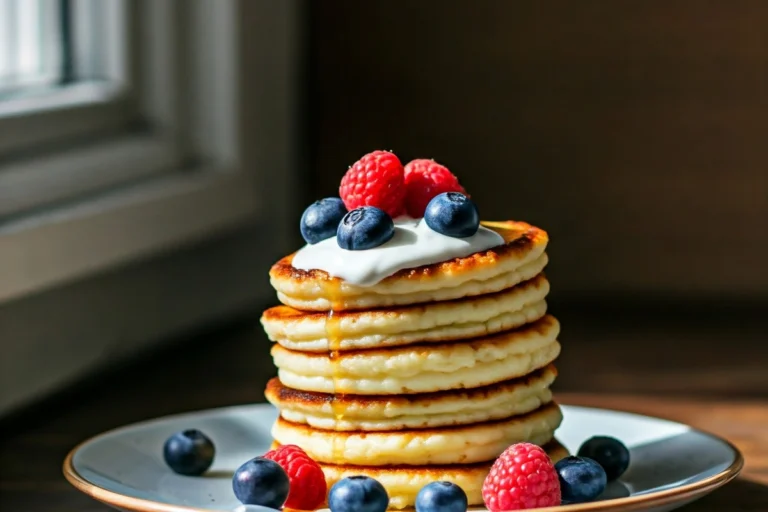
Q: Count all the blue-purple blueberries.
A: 9